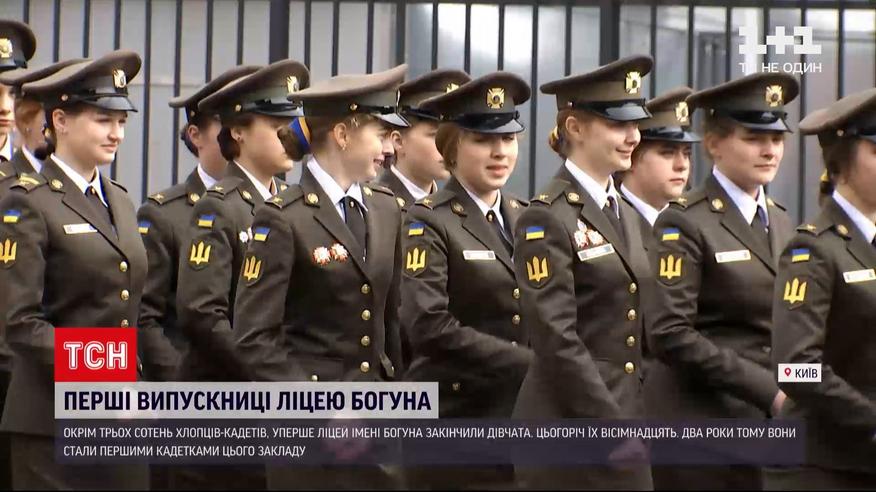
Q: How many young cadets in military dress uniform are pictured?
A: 12